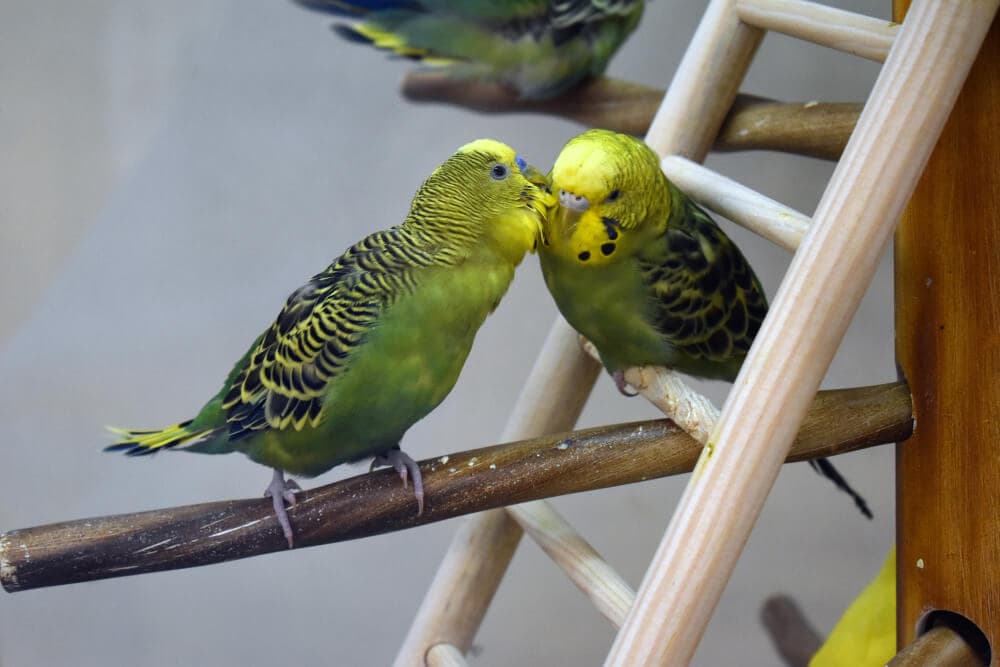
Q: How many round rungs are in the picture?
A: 5